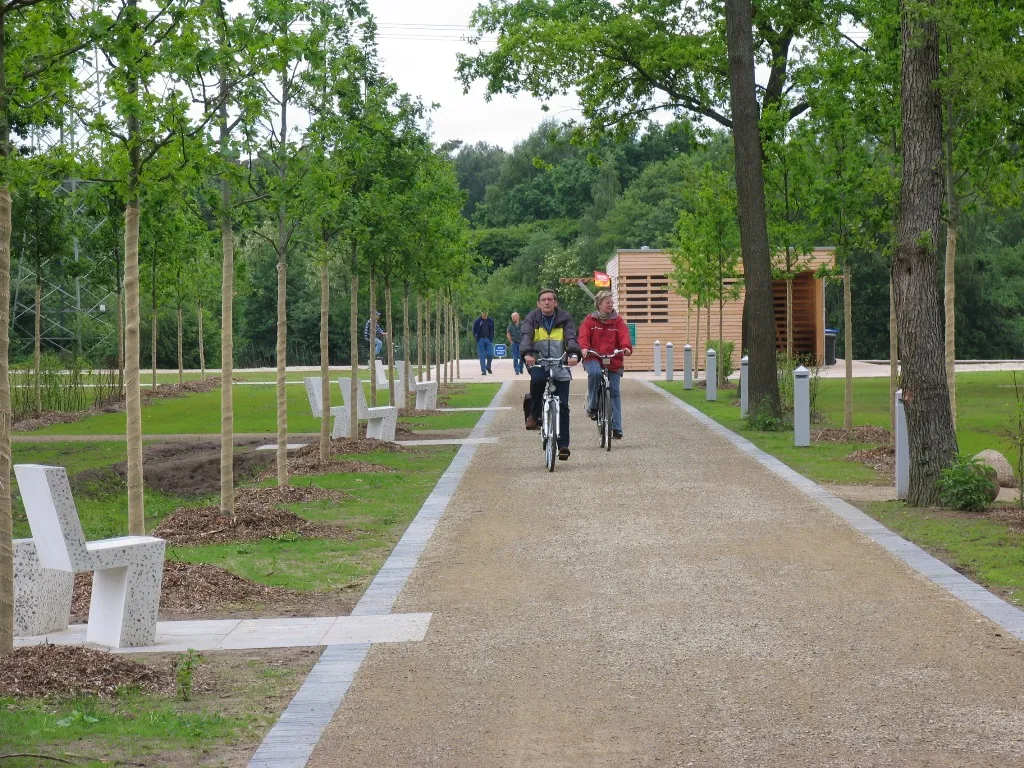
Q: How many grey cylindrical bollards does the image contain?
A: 7